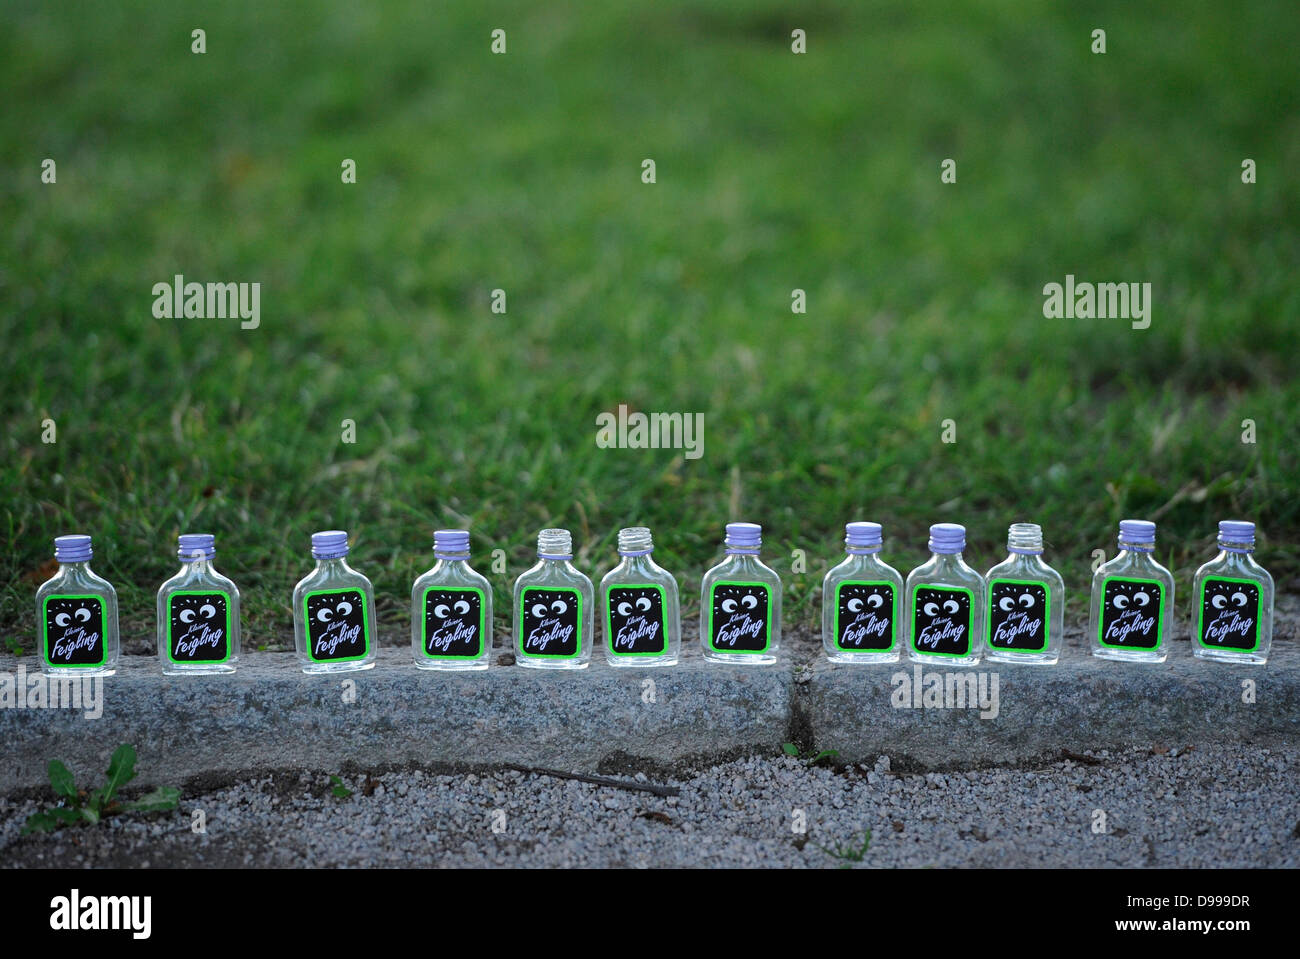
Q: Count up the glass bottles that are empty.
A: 12